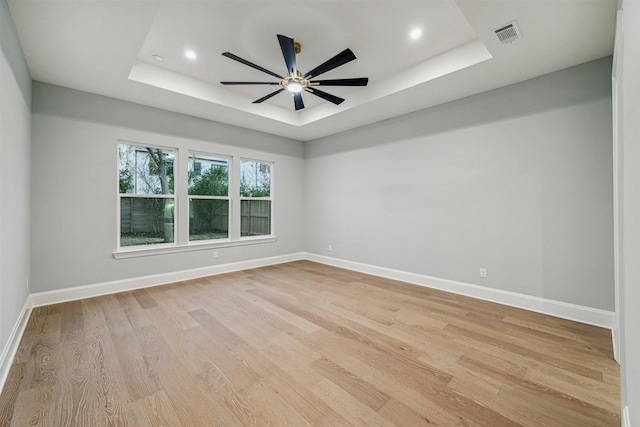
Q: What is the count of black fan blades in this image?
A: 8